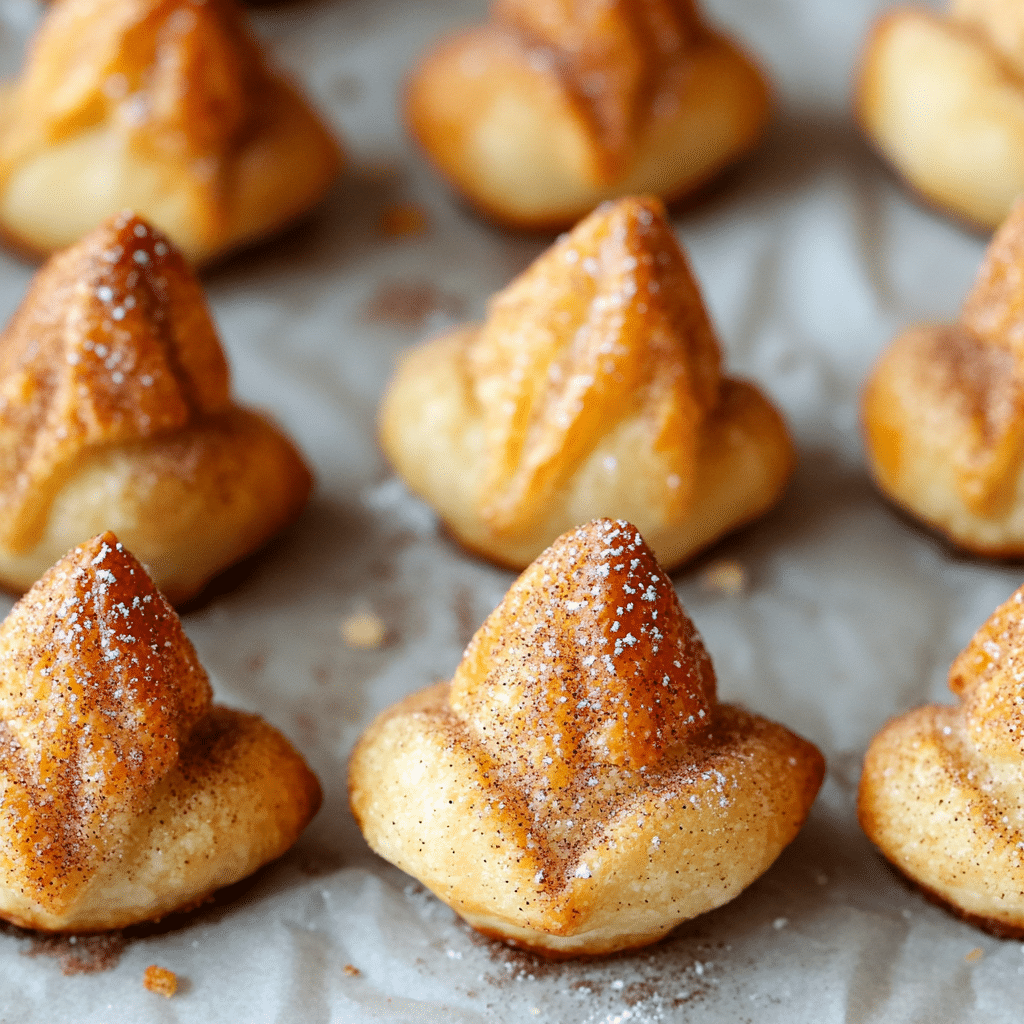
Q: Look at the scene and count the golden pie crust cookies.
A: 9